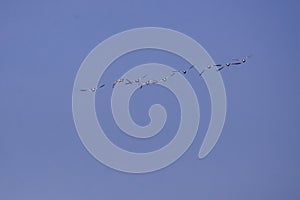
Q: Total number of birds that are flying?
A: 9